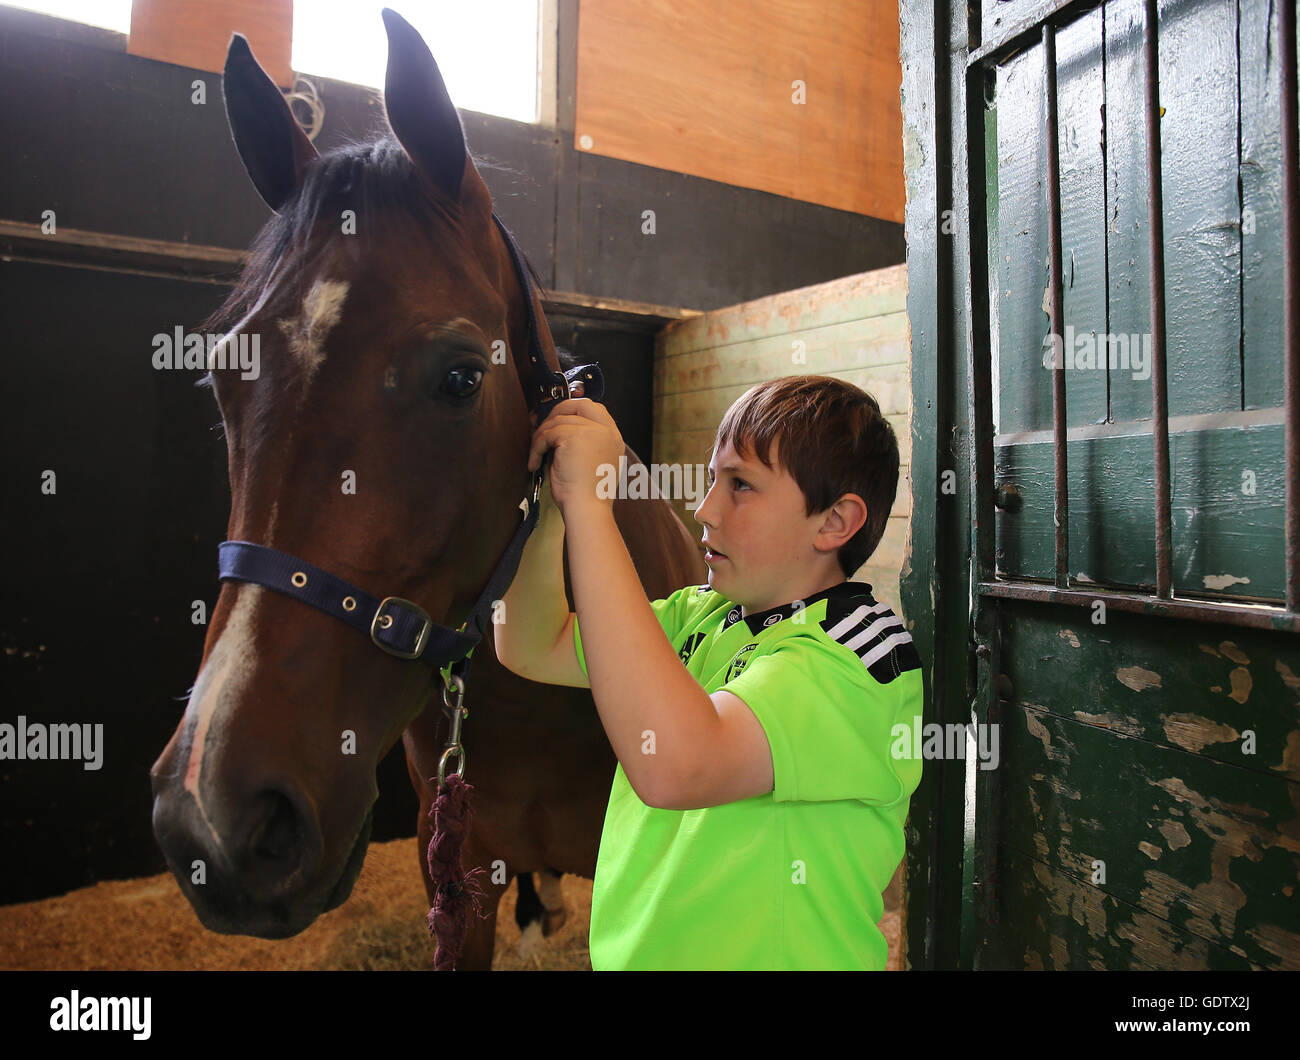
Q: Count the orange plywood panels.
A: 2